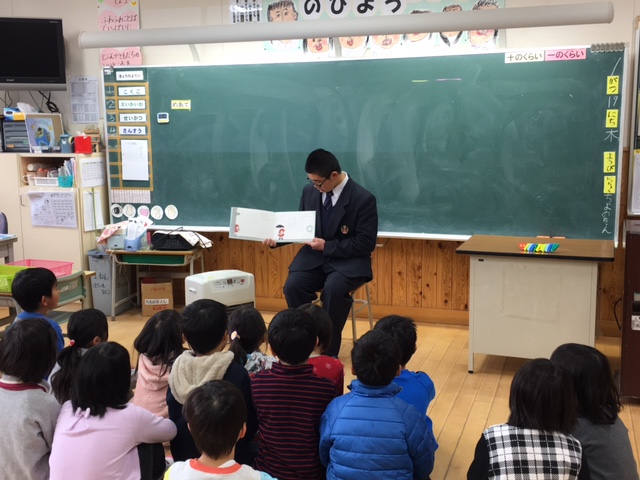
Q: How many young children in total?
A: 14